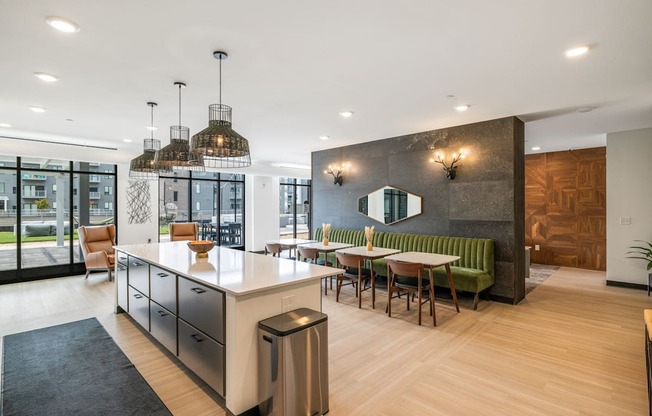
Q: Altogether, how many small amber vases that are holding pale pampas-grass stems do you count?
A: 2